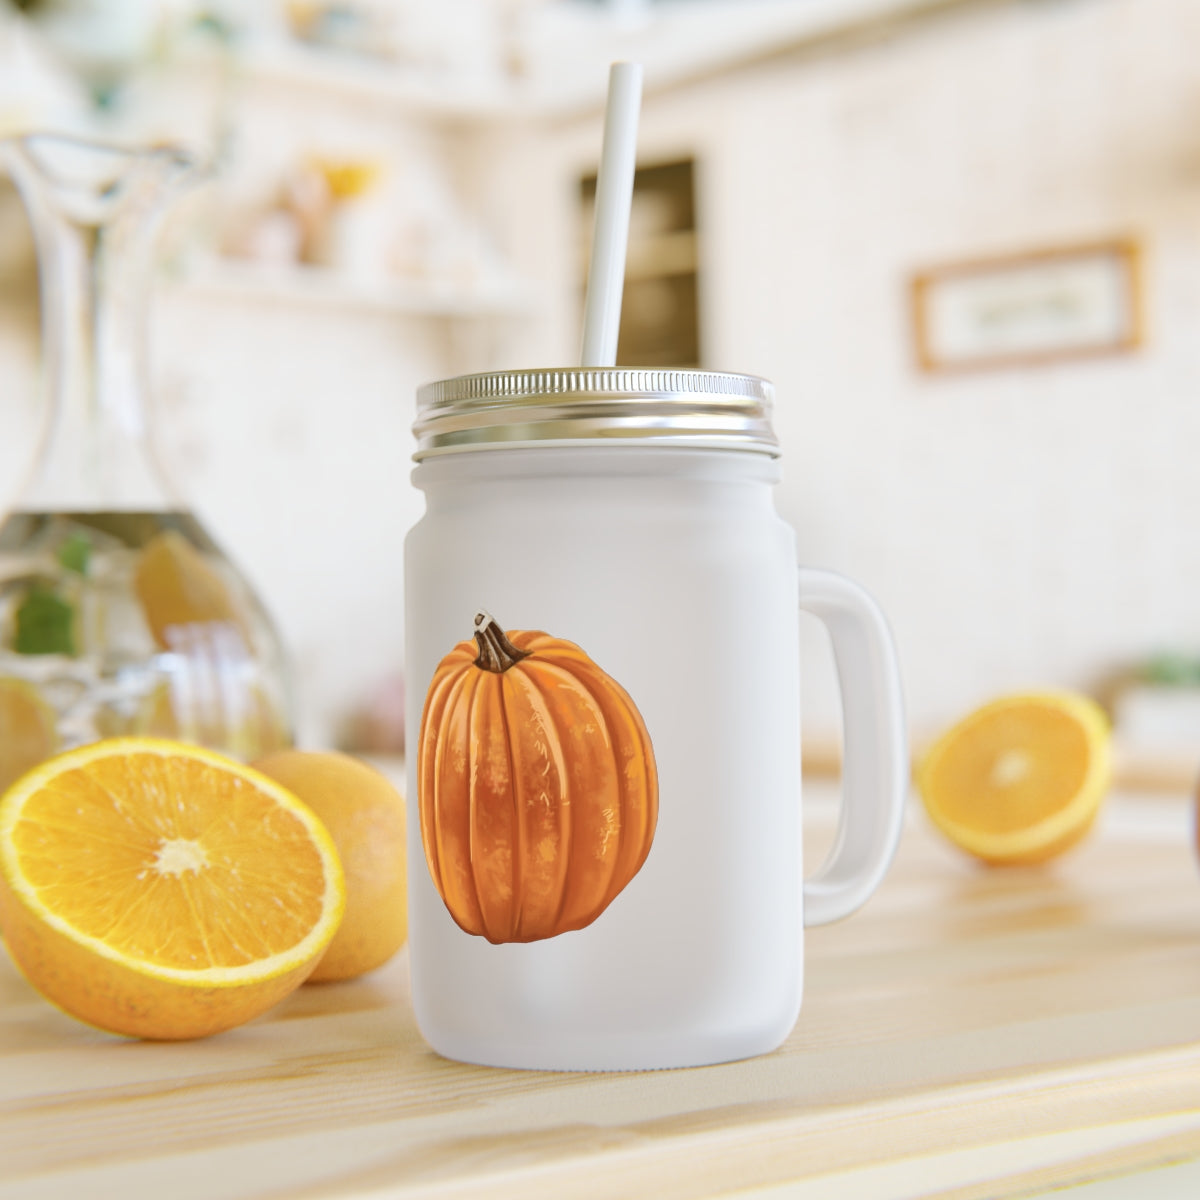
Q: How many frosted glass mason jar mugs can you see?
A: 1